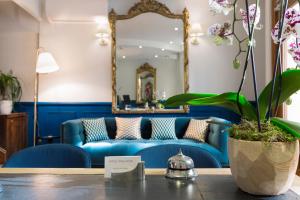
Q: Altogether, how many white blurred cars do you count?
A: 0